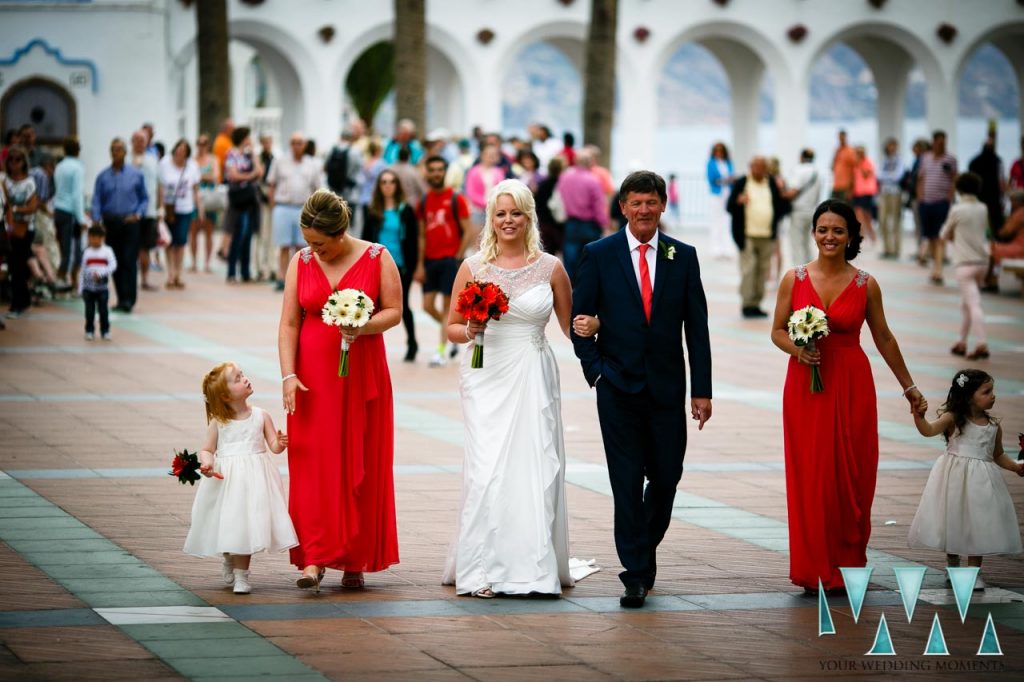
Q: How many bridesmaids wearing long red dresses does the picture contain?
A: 2